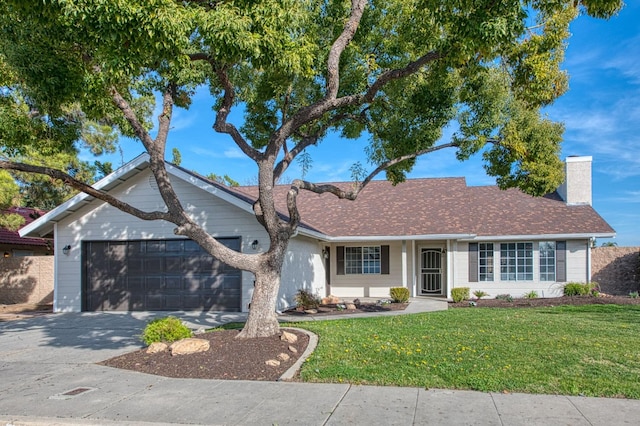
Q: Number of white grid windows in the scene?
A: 4